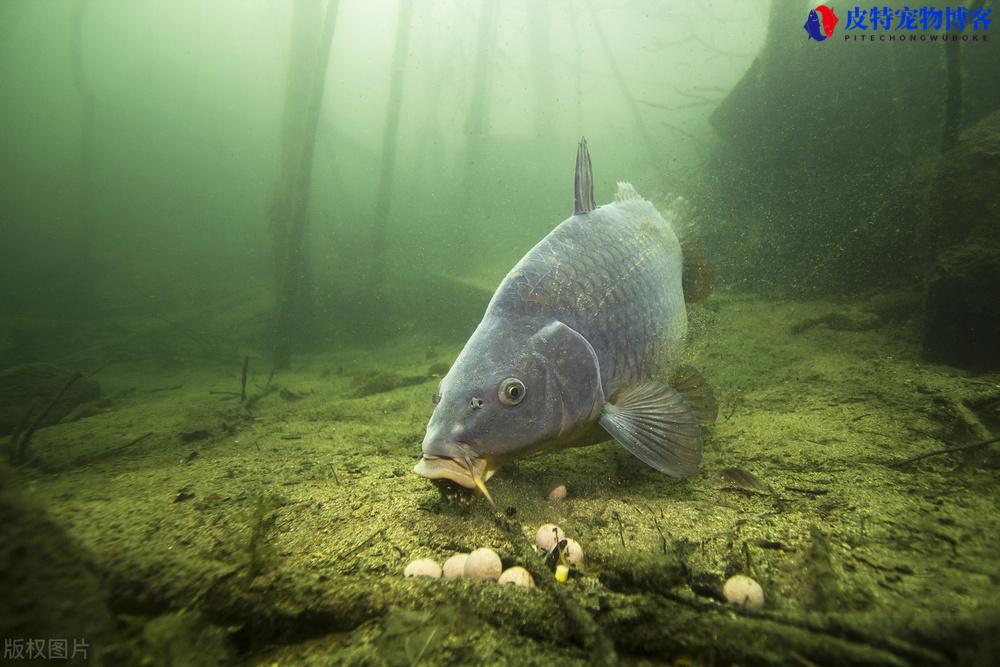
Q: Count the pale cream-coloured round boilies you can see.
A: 7